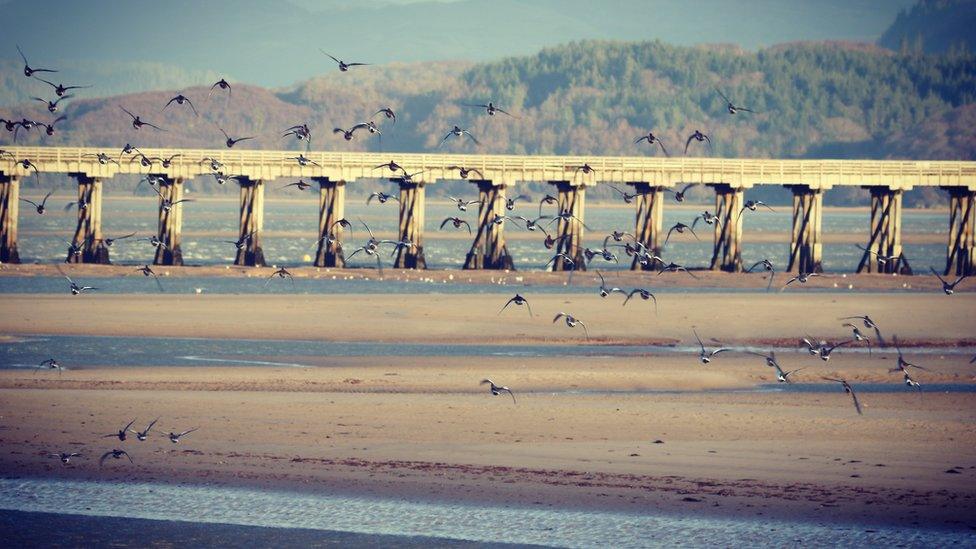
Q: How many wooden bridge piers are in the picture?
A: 13